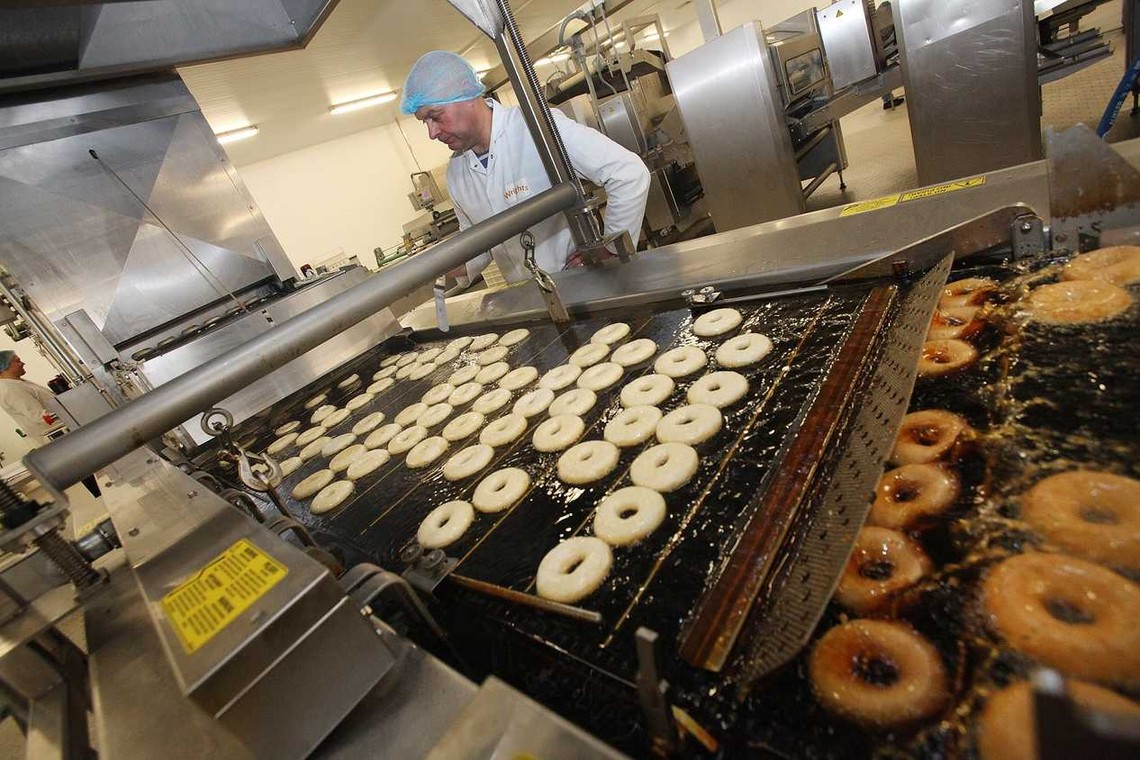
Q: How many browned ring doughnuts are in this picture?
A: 12